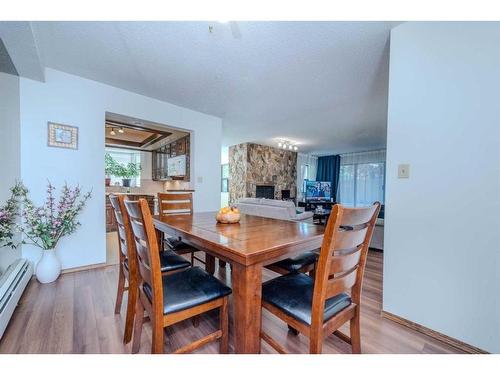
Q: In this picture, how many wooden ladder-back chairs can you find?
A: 5